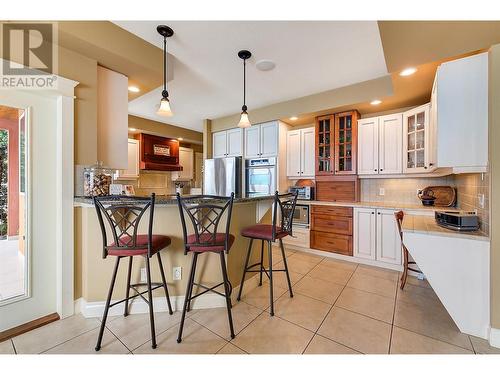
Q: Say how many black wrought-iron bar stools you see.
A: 3